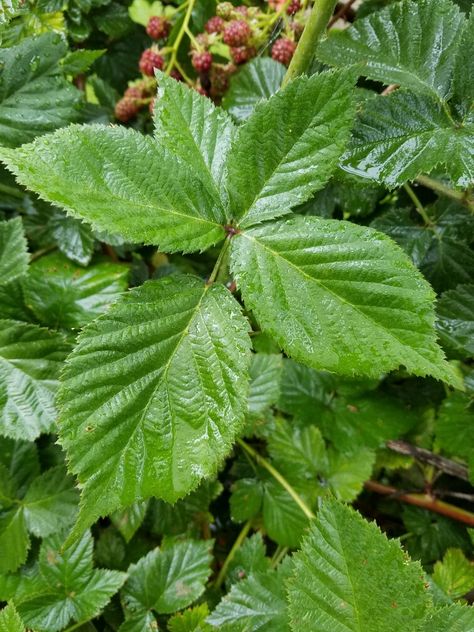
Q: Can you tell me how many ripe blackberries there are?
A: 0